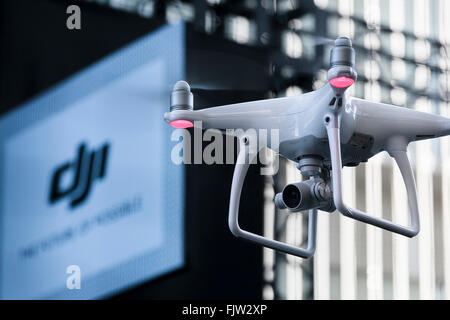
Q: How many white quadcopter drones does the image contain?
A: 1